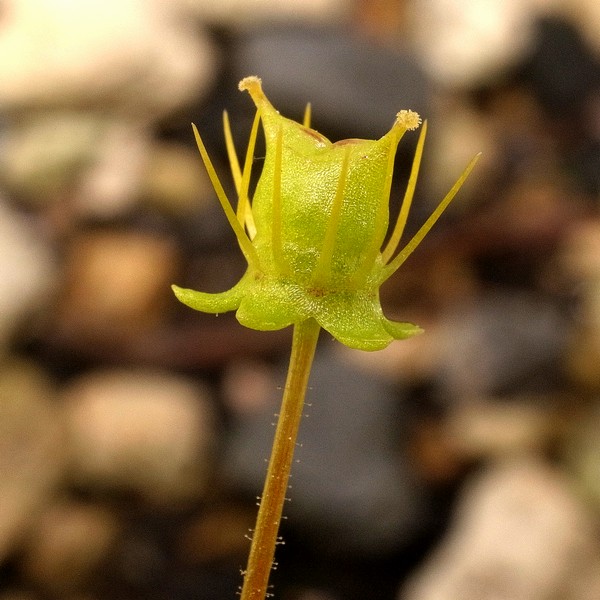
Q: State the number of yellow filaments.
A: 9